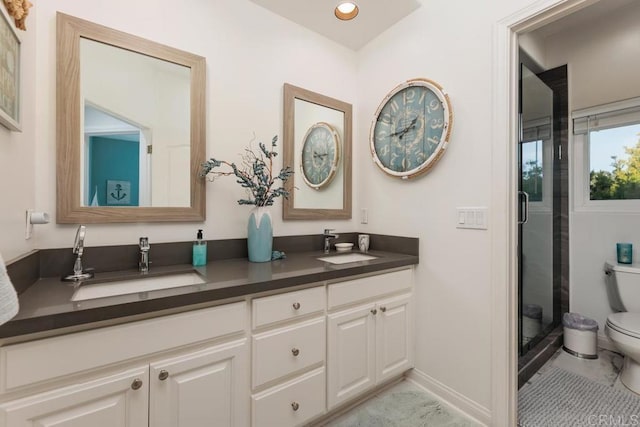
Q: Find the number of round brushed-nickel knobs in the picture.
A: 7